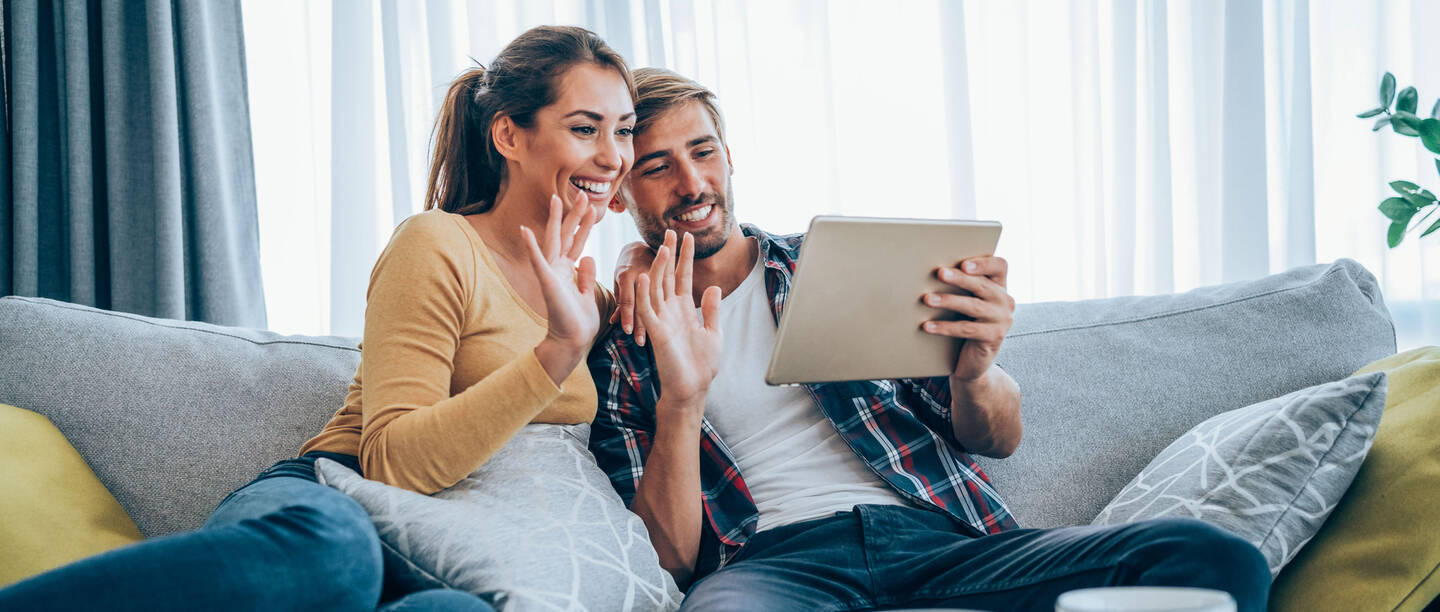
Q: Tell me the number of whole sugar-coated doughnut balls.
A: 0